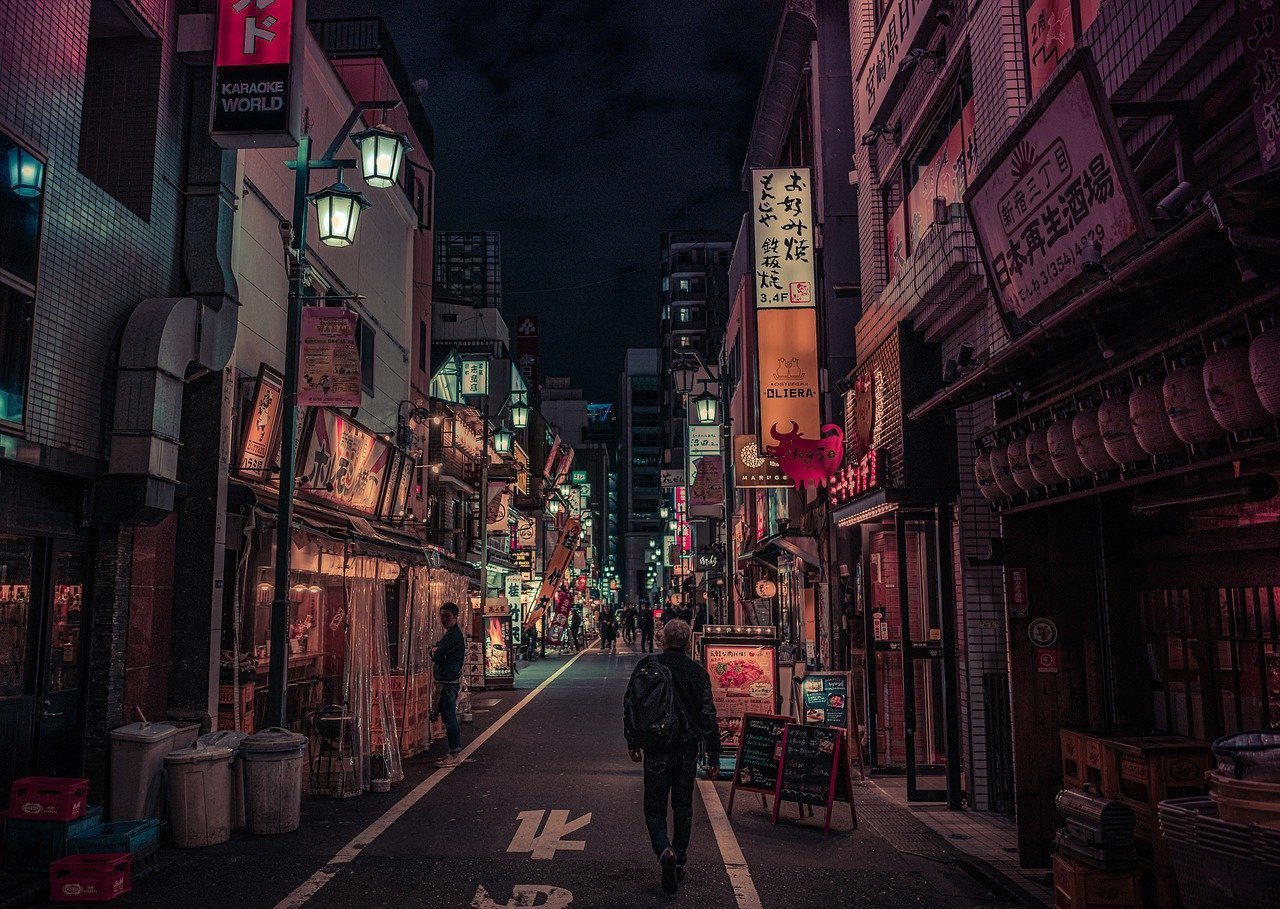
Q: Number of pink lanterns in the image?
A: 11